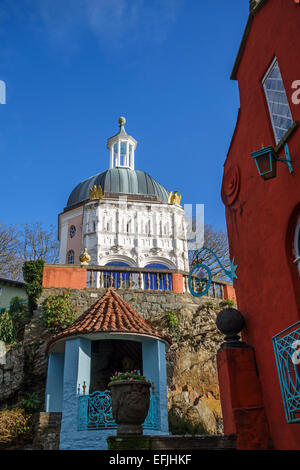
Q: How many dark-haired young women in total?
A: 0